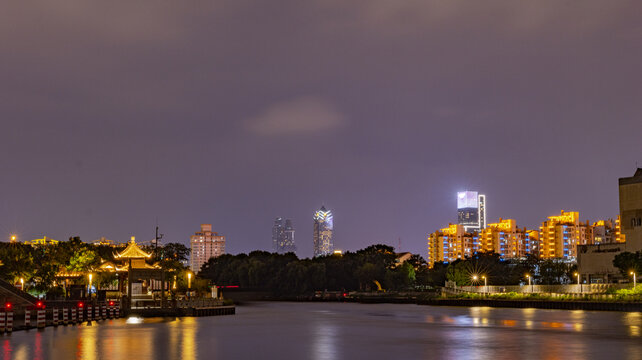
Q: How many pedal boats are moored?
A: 0